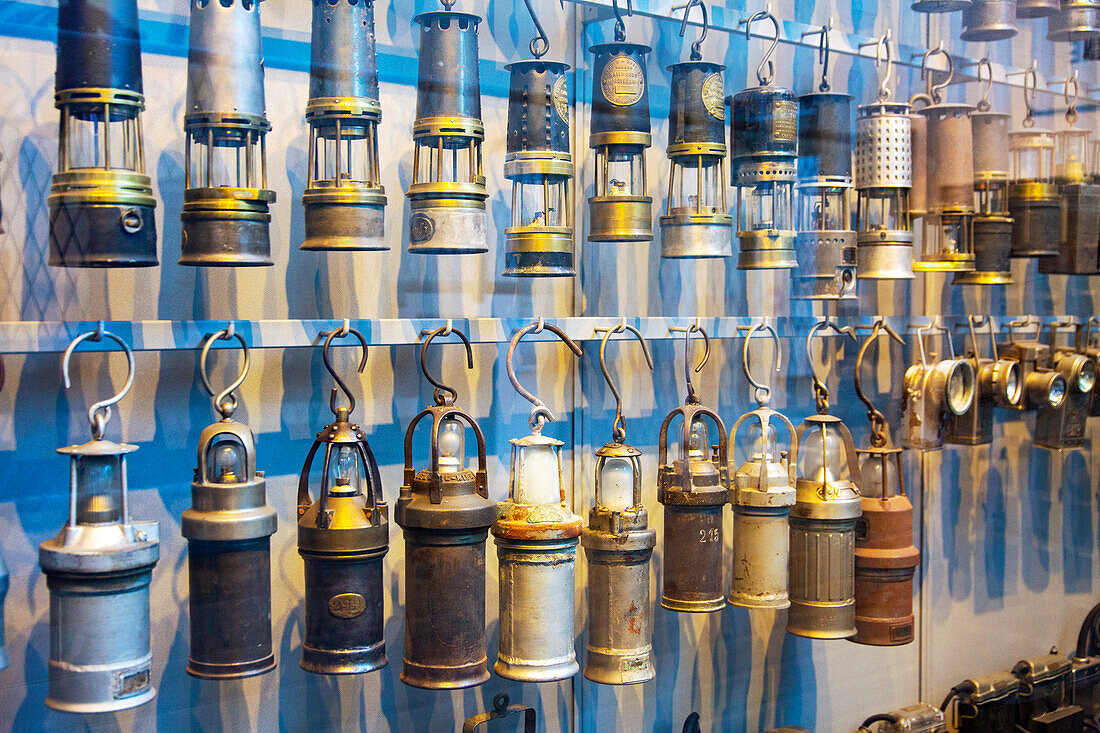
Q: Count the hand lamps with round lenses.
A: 4